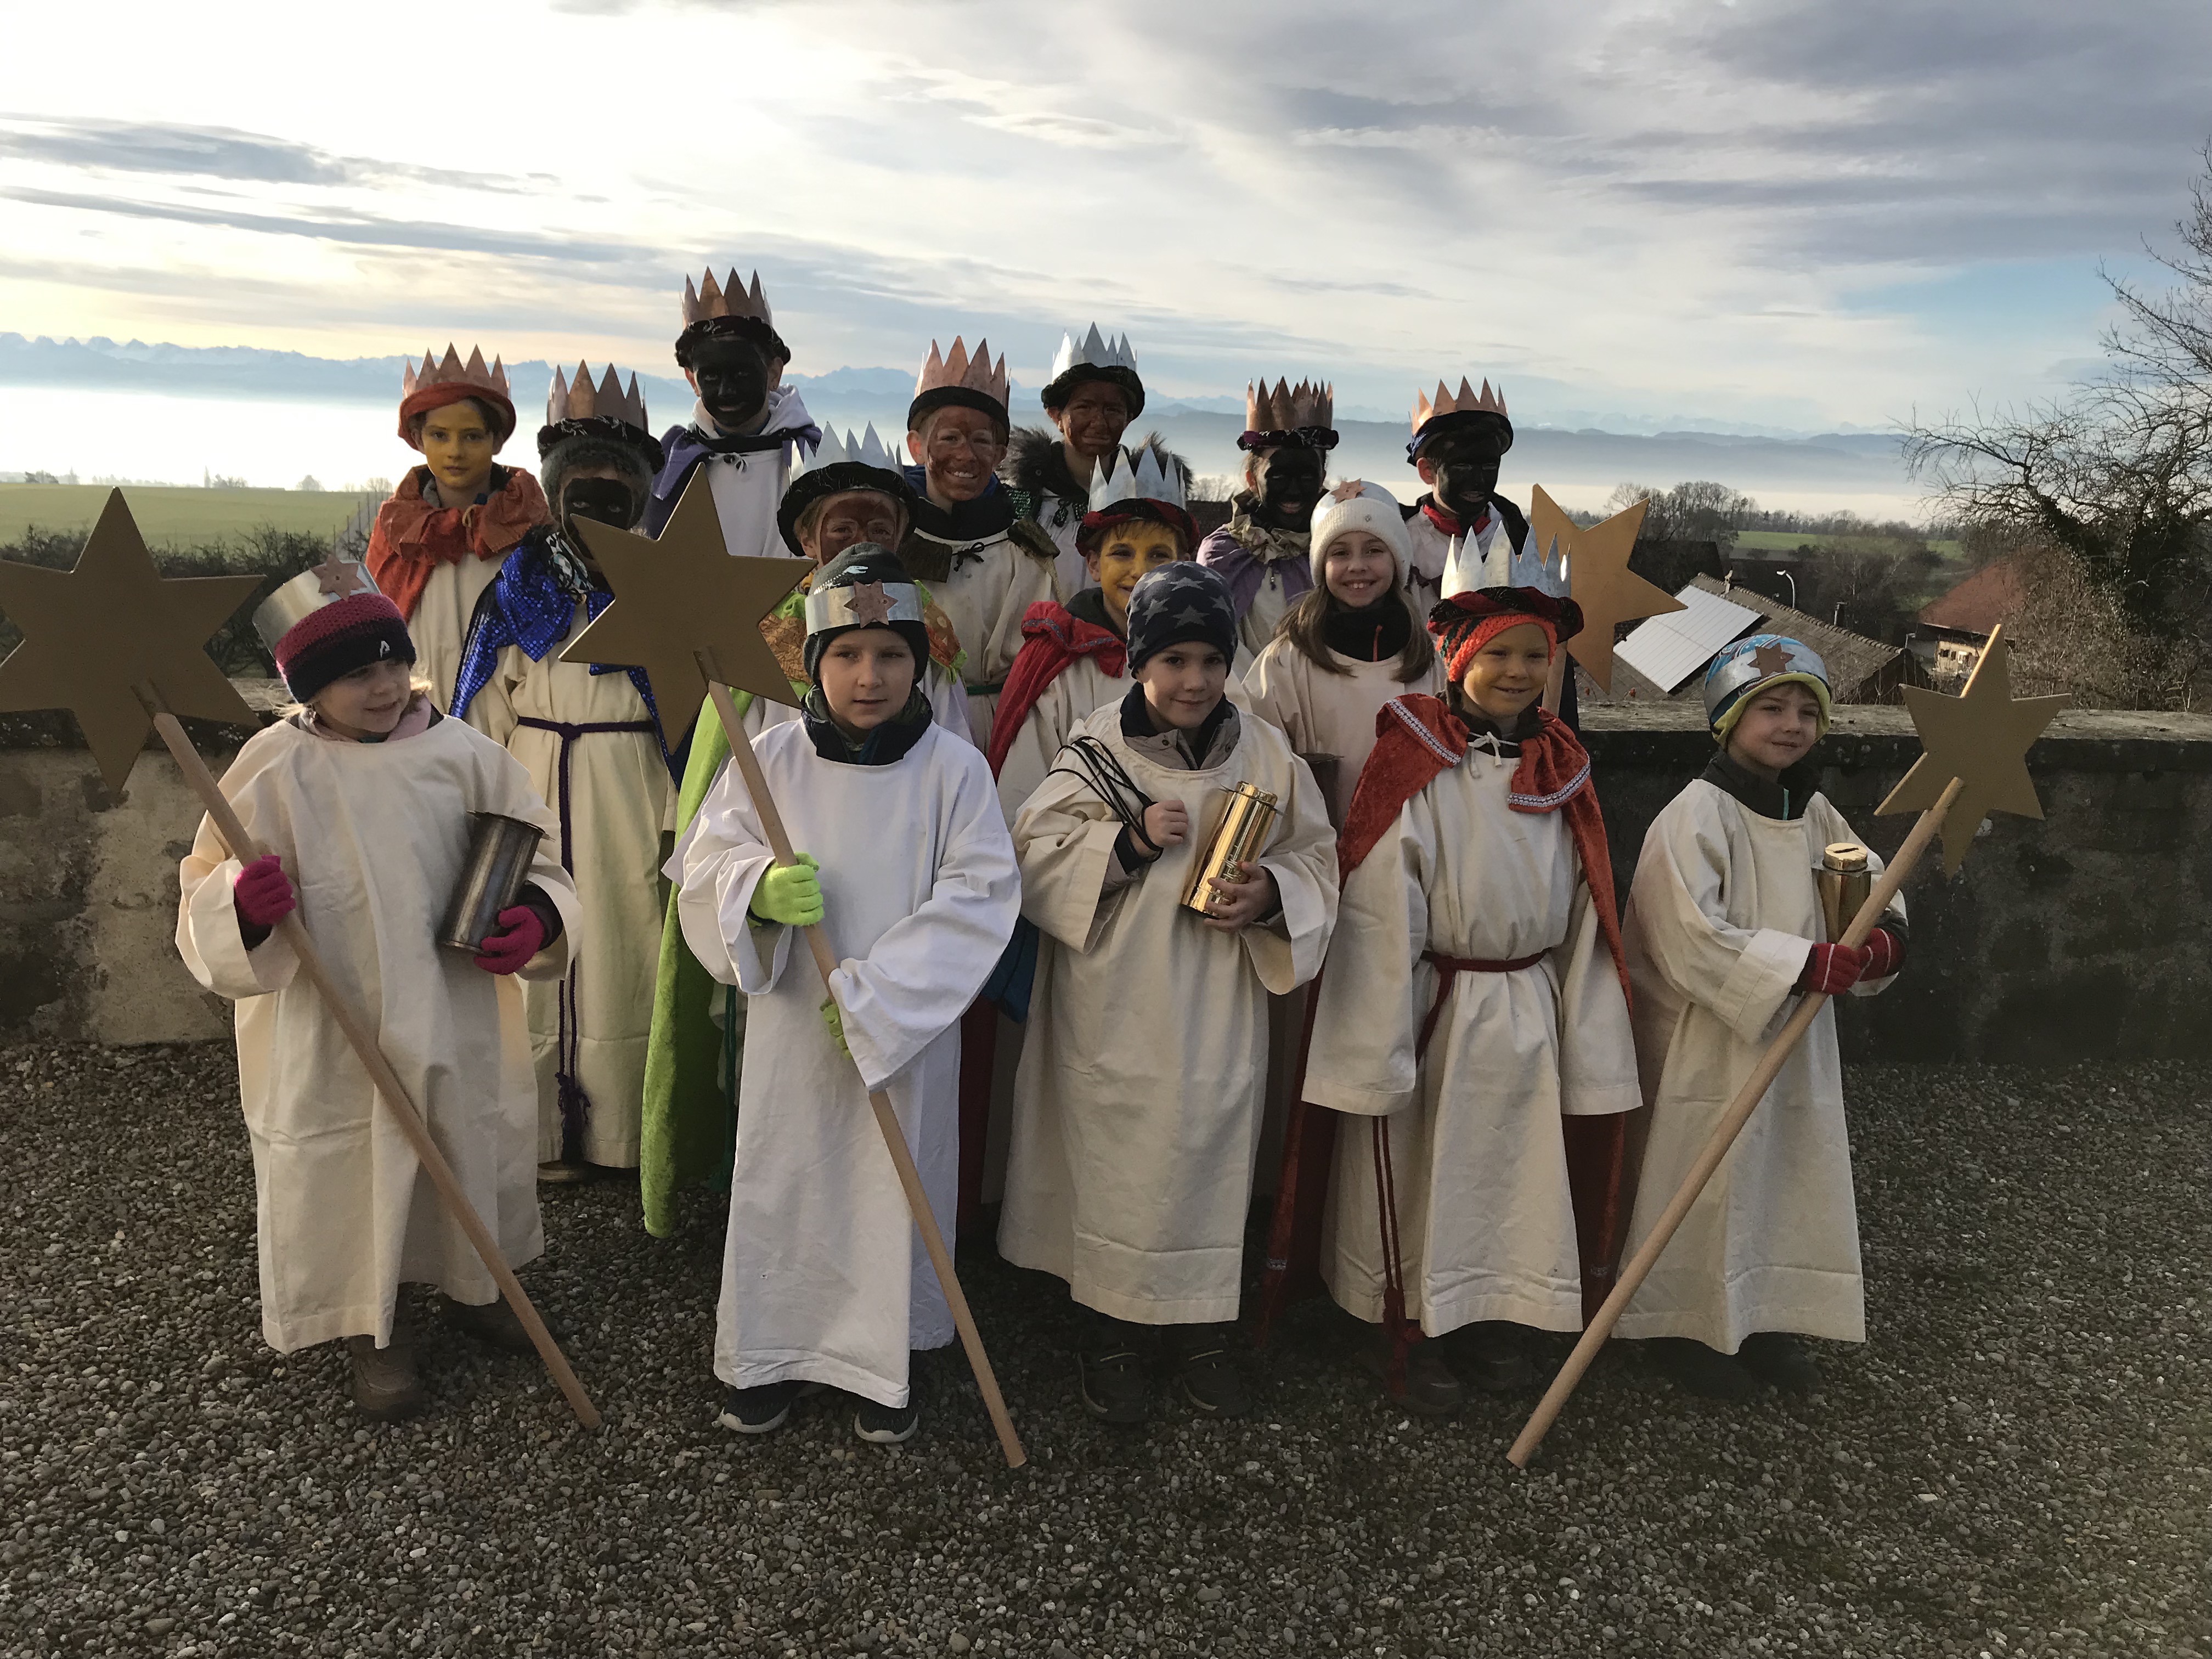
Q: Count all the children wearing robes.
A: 15